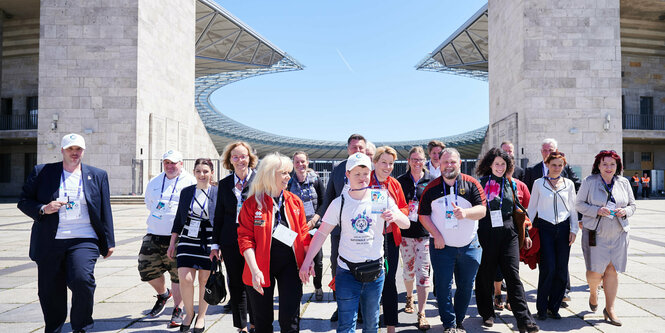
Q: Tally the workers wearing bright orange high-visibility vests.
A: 2